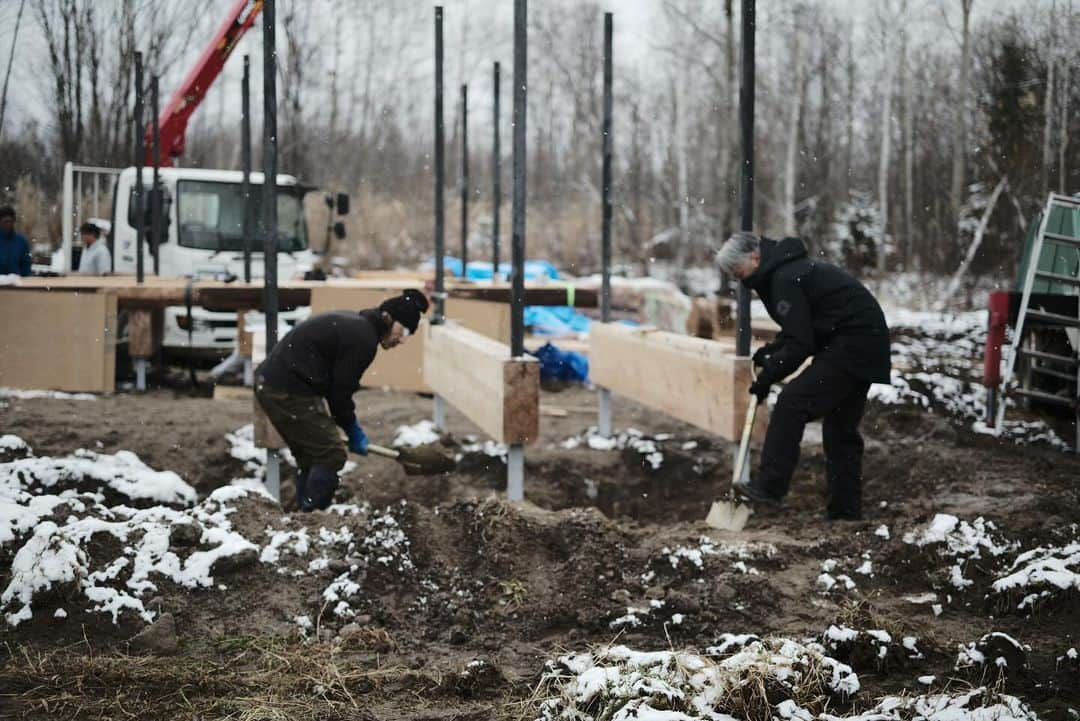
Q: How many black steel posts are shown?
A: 10